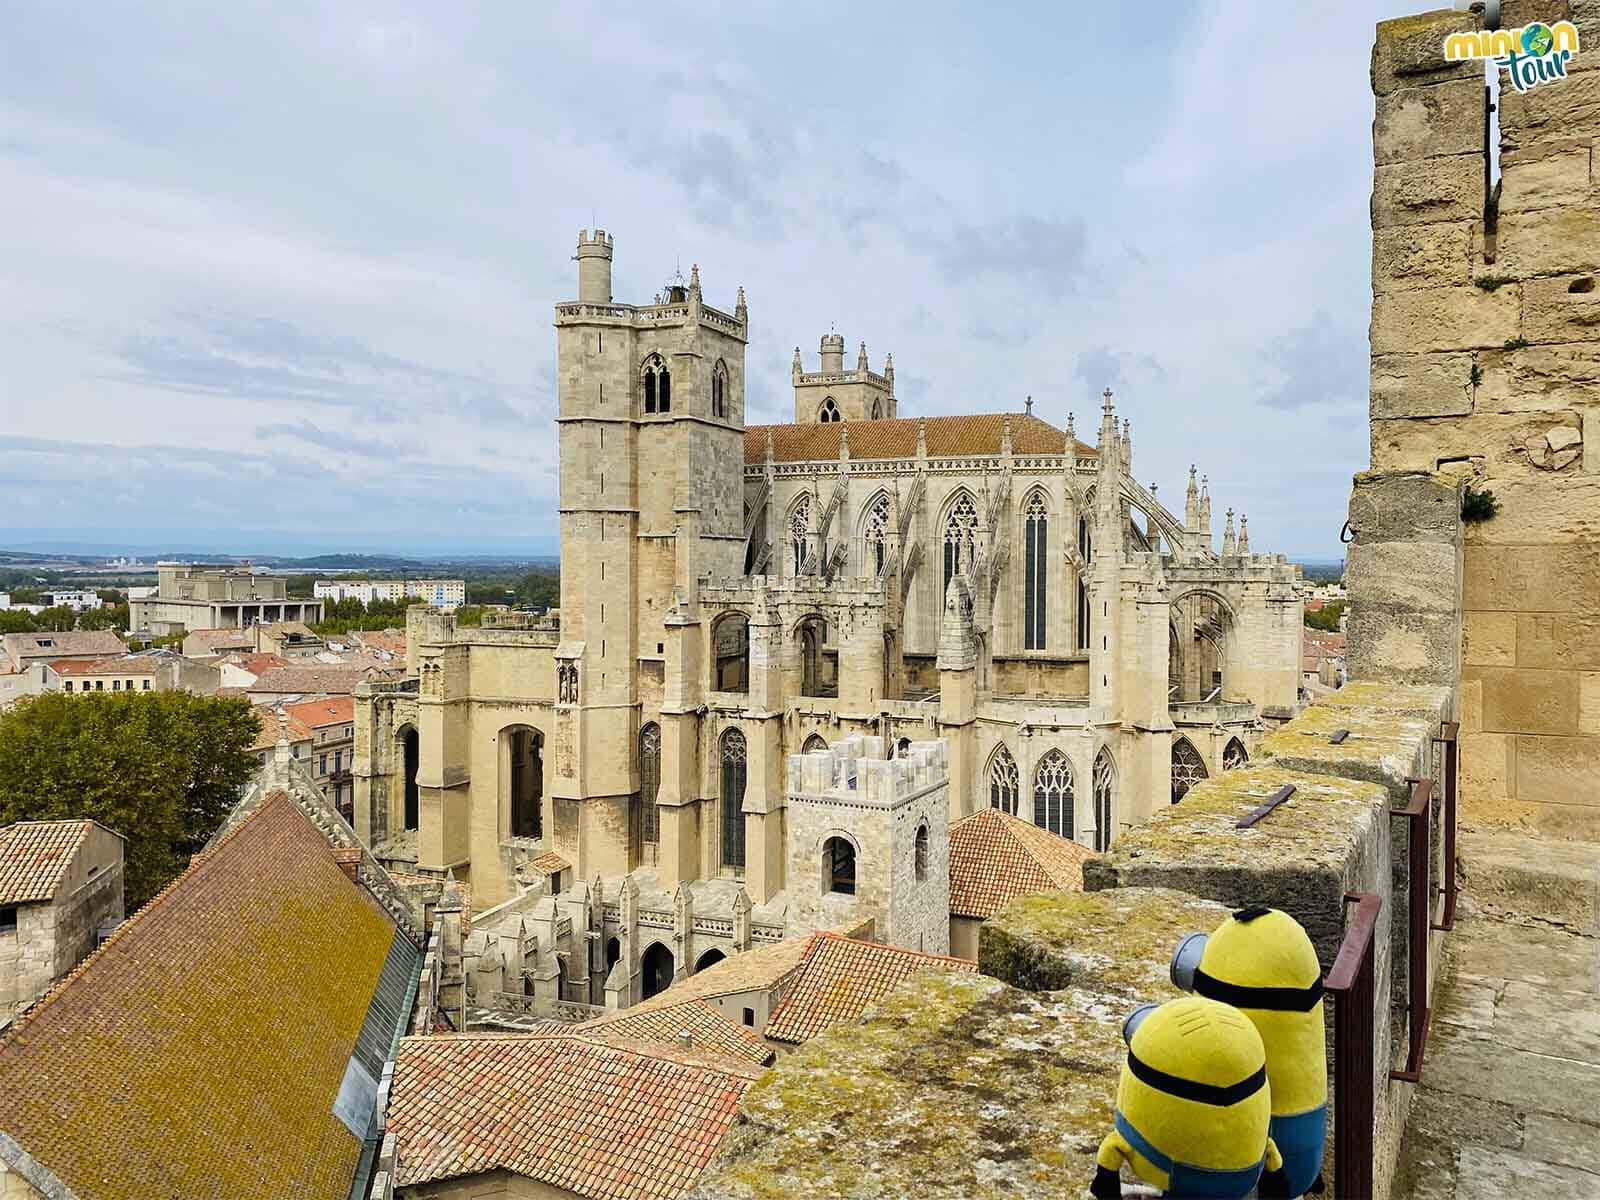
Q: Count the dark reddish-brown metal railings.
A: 3